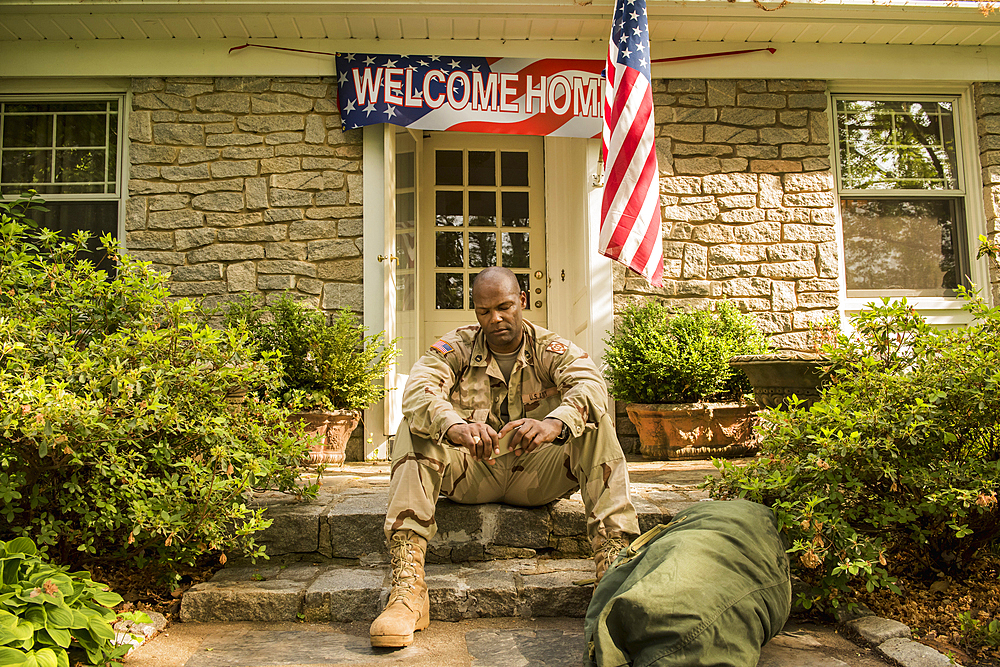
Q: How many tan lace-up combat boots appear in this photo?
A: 2